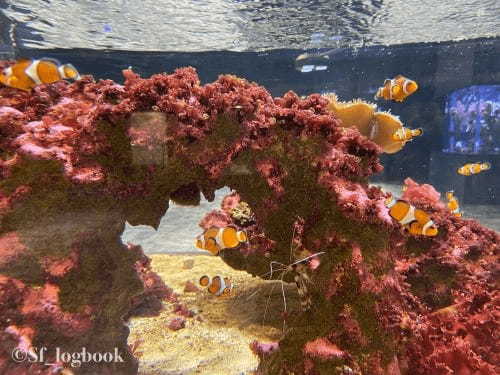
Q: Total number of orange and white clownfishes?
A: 8